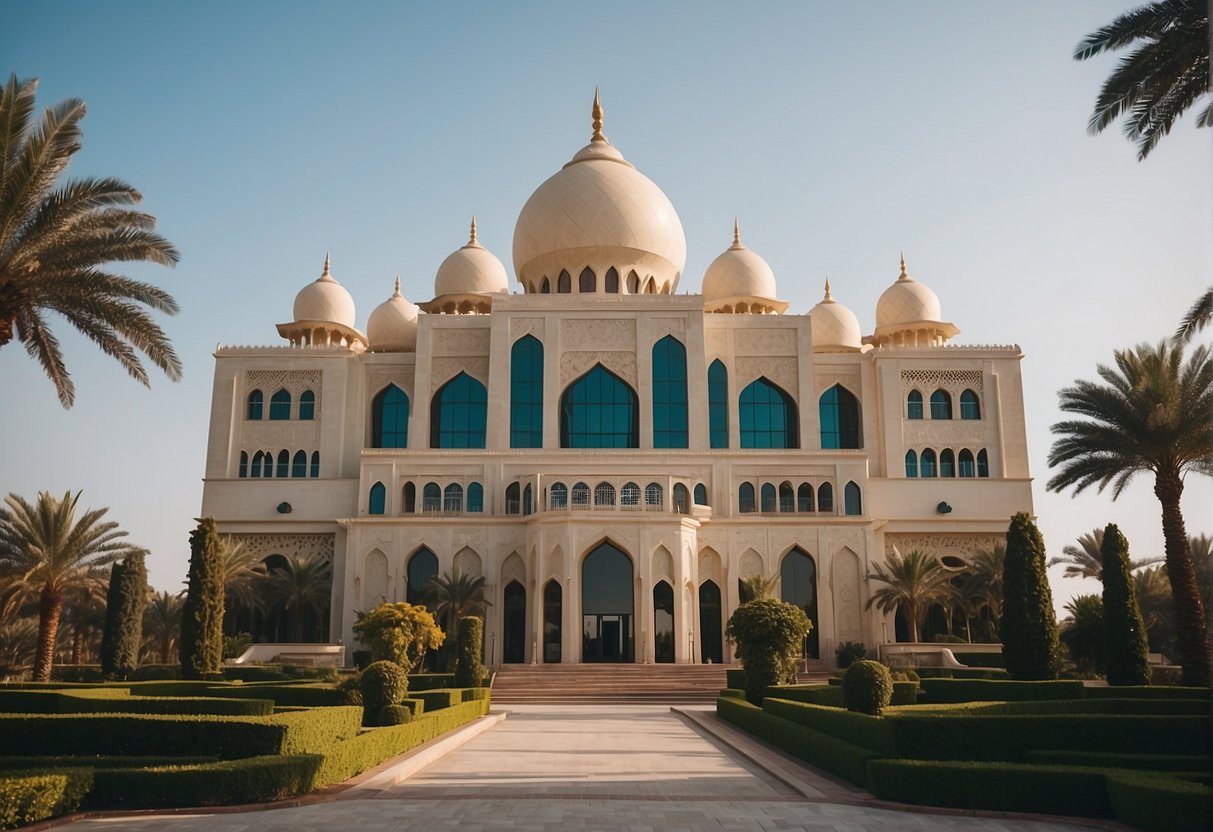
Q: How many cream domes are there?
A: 7